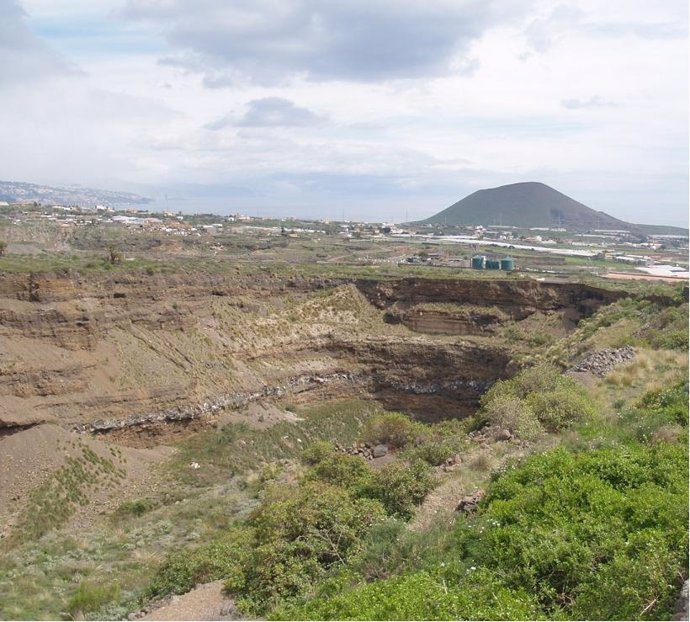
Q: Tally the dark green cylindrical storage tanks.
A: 3